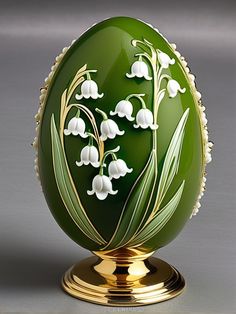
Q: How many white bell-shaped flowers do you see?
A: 11